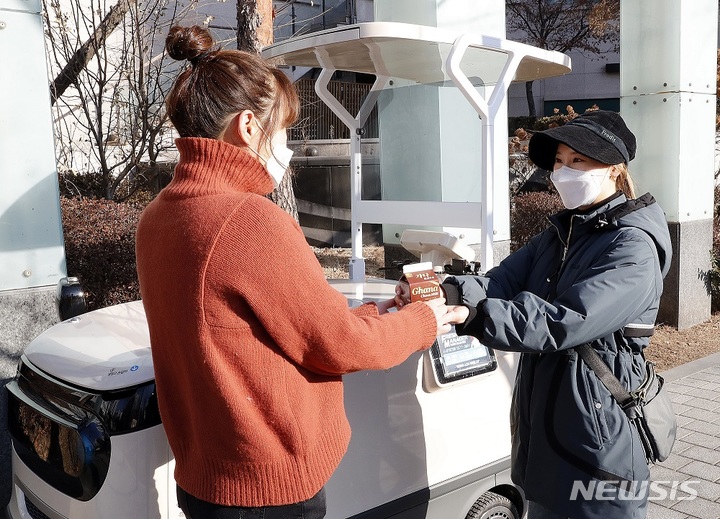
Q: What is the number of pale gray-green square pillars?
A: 3